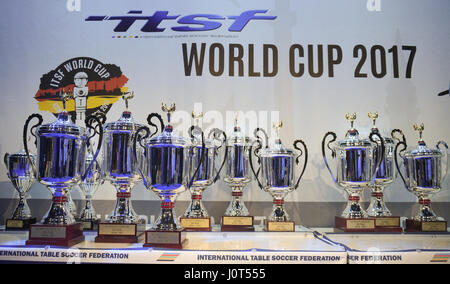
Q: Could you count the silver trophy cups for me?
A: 11